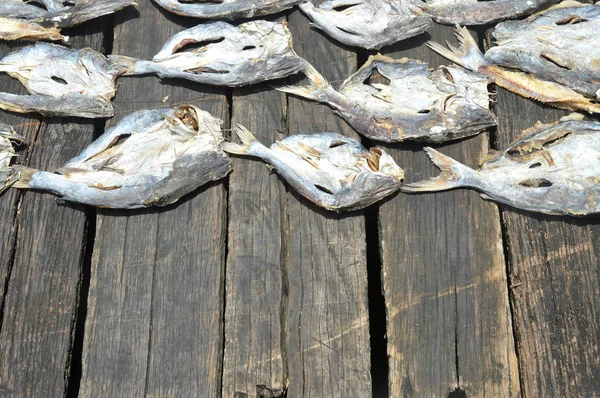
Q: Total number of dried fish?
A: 12